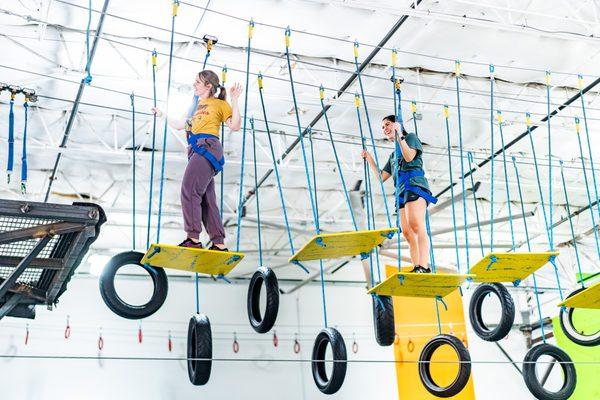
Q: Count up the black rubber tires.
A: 9